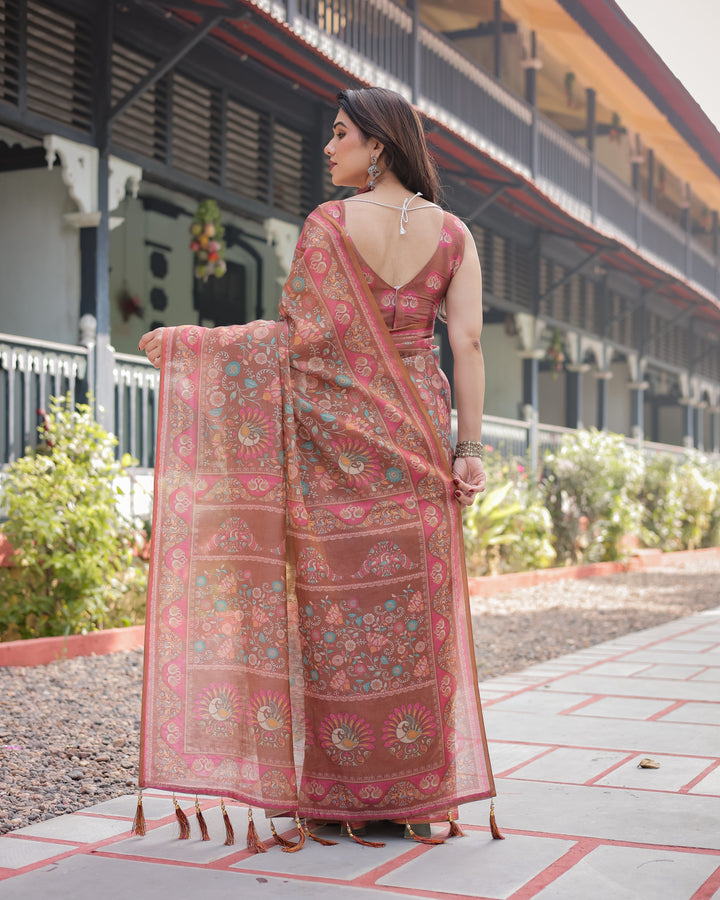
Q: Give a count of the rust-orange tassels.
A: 12